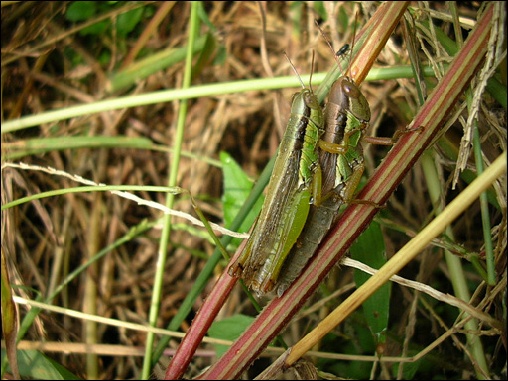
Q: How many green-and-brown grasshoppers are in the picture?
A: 2